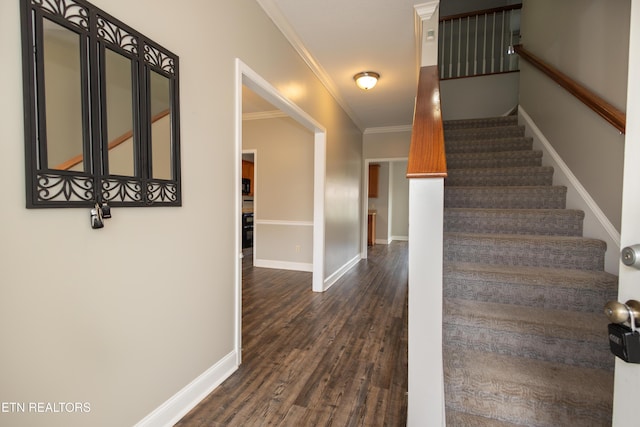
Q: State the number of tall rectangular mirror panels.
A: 3